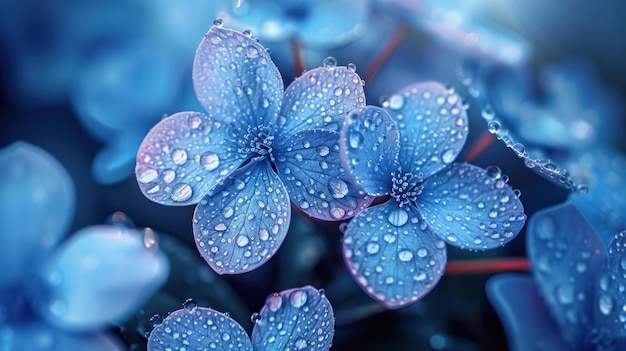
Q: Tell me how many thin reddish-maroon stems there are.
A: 4